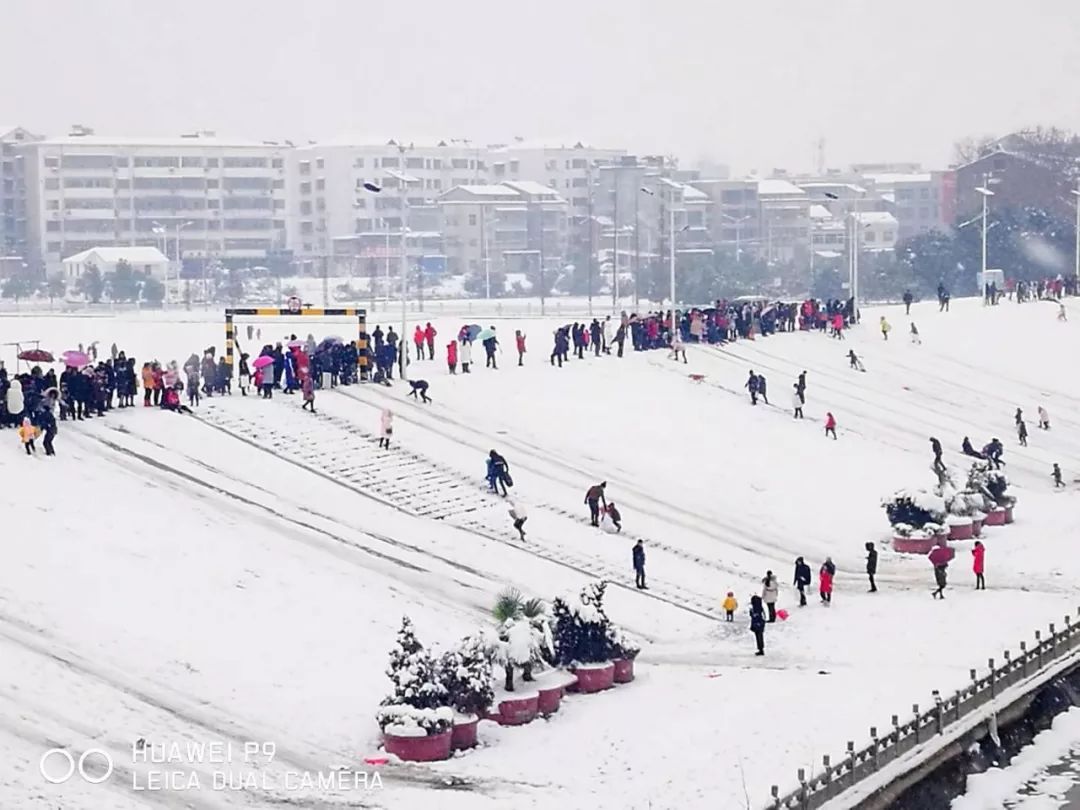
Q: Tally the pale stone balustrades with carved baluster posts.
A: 1